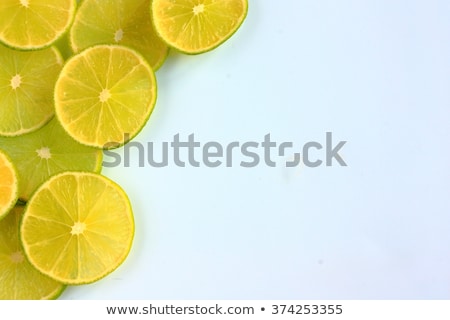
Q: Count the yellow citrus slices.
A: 9